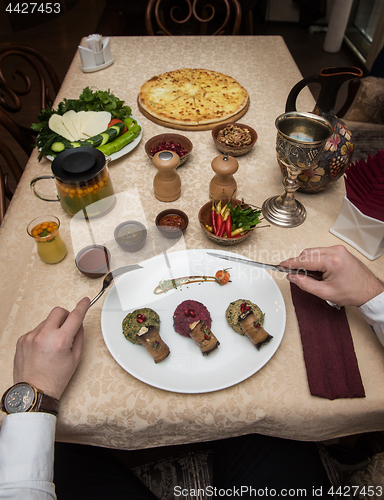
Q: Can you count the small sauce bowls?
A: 3